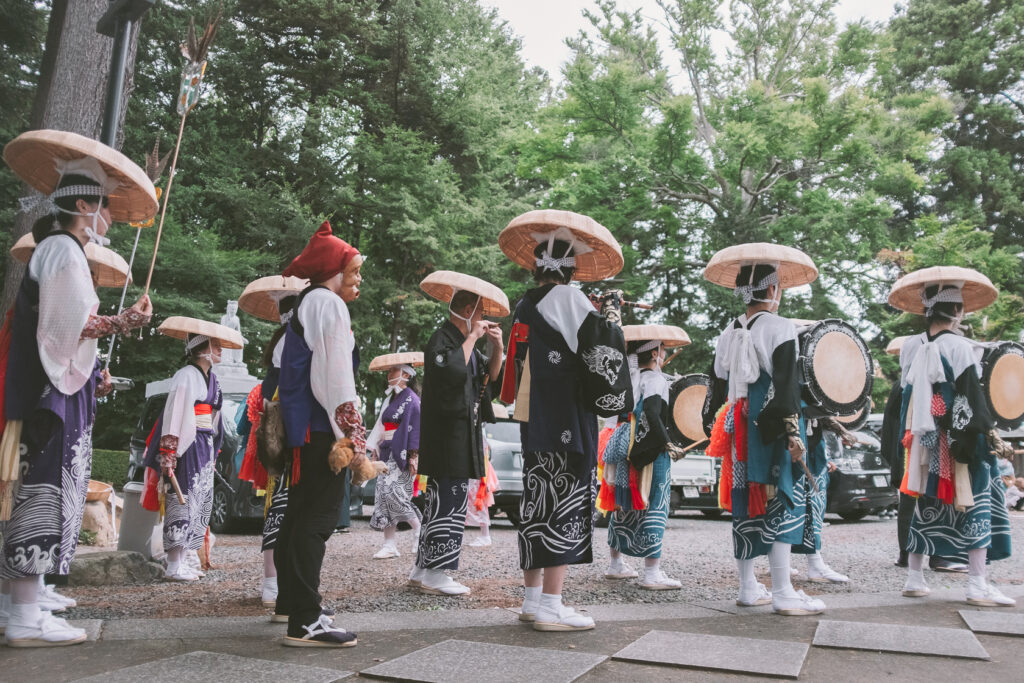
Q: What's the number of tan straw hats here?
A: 11